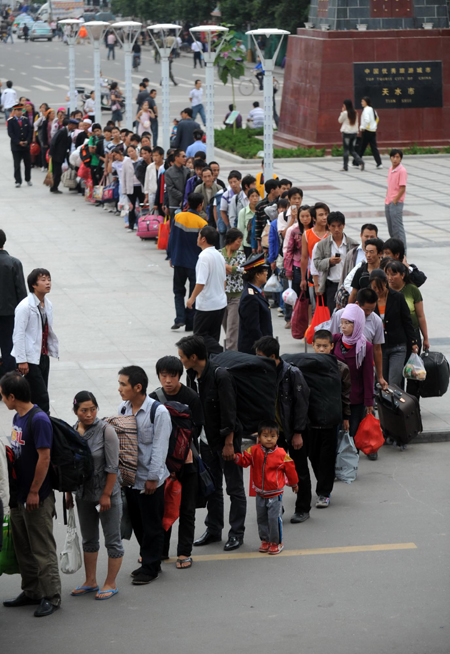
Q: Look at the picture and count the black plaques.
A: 1